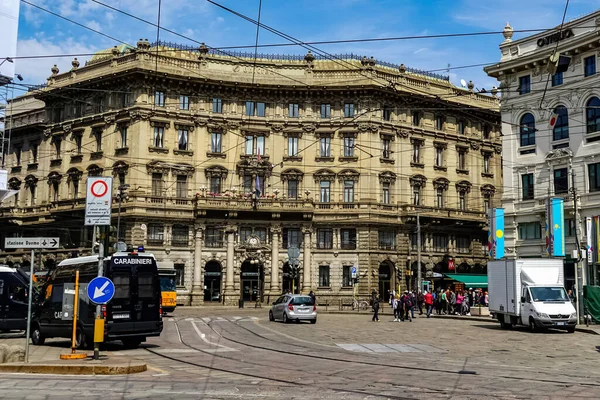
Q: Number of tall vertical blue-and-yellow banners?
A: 2